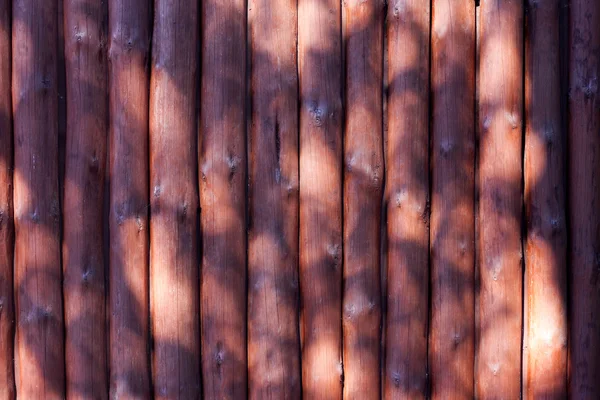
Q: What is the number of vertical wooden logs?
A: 14